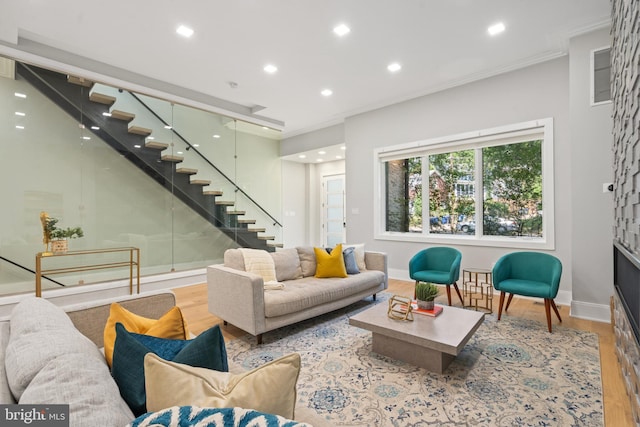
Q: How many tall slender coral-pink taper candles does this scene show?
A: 0